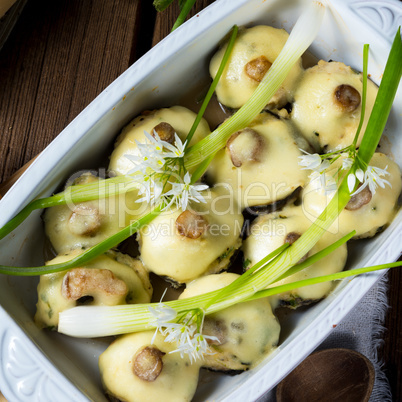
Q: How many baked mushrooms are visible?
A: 11